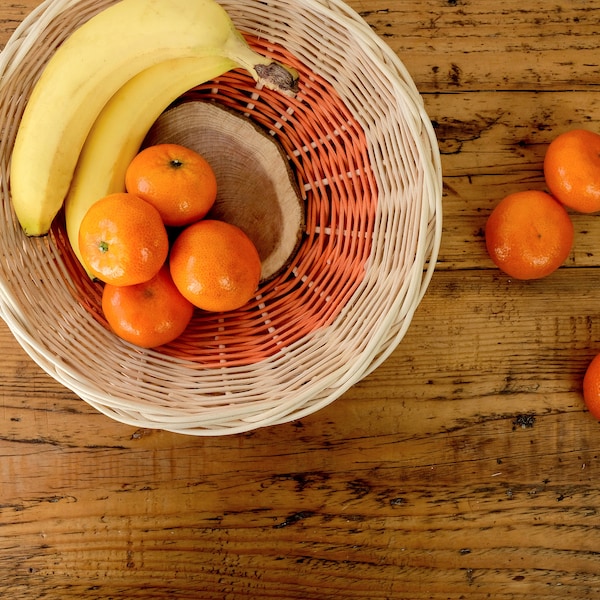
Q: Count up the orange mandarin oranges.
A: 7